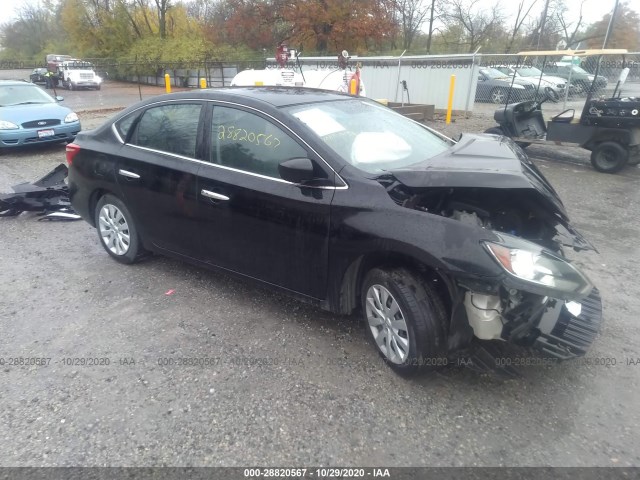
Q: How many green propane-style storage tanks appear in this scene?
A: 0